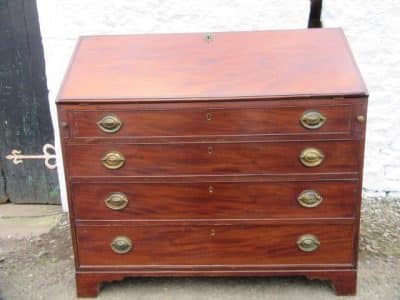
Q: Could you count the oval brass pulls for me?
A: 8